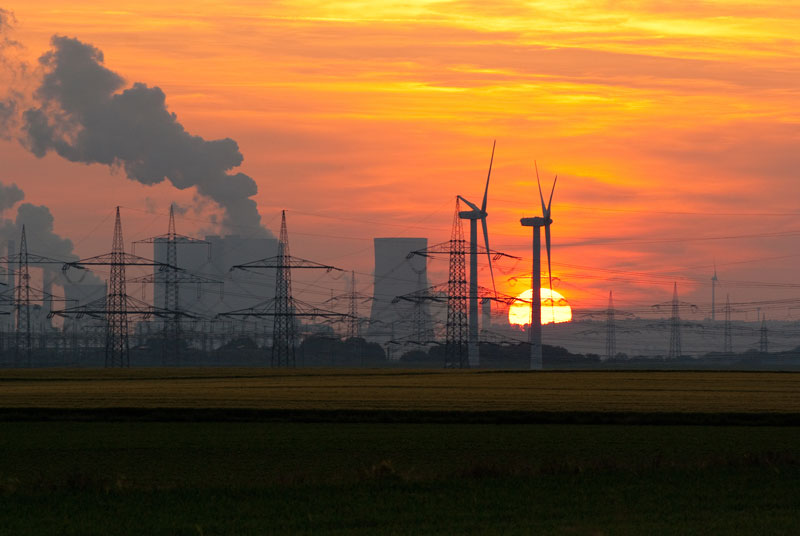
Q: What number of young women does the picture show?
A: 0